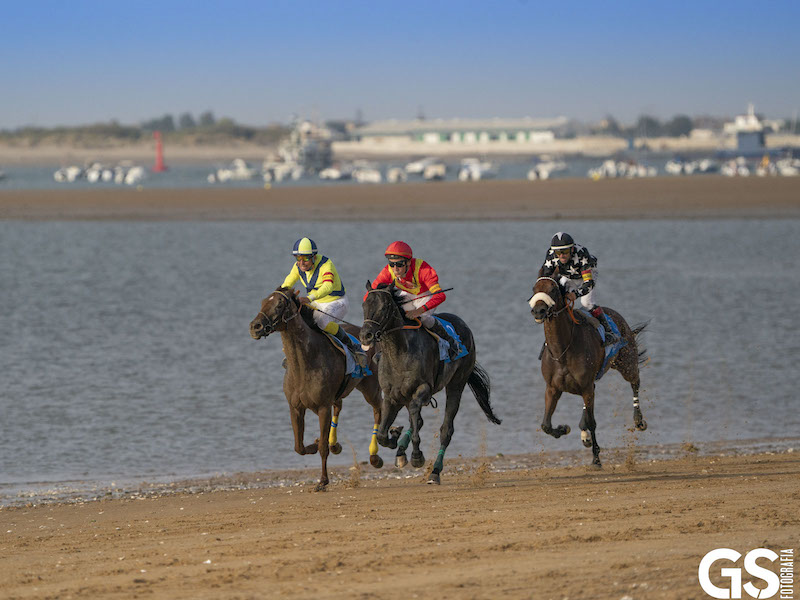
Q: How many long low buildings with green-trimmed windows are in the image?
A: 1